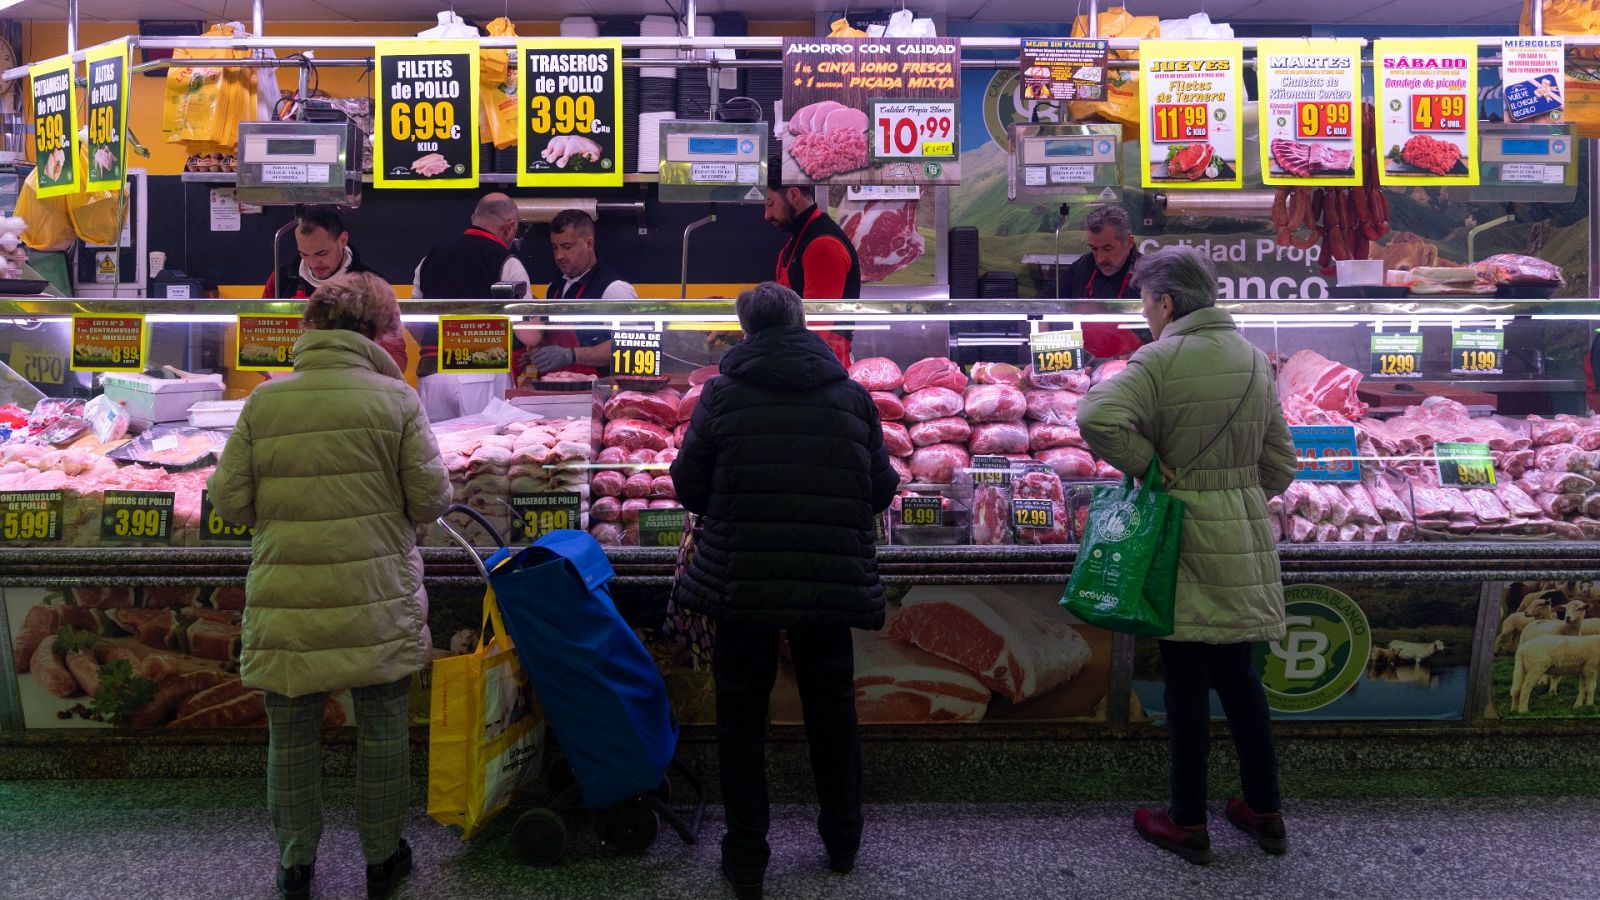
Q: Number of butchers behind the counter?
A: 5